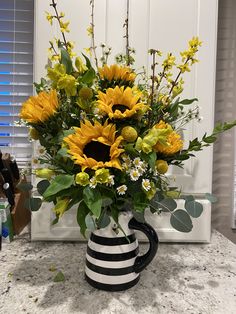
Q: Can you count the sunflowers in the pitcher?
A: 5